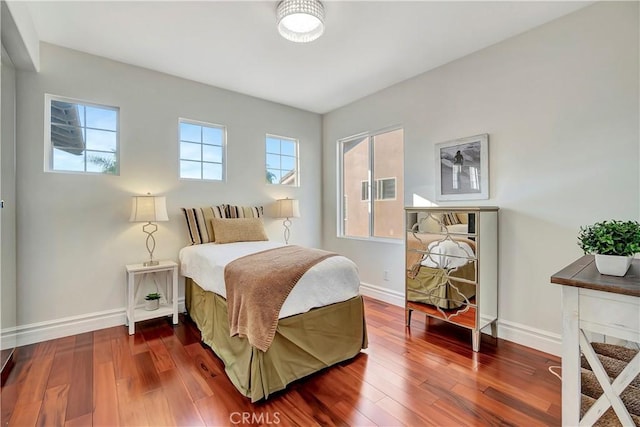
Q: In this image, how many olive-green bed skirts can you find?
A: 1